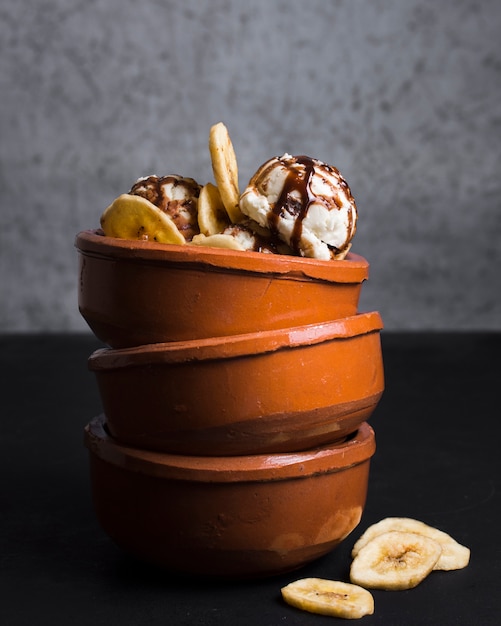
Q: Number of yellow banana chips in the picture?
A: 7